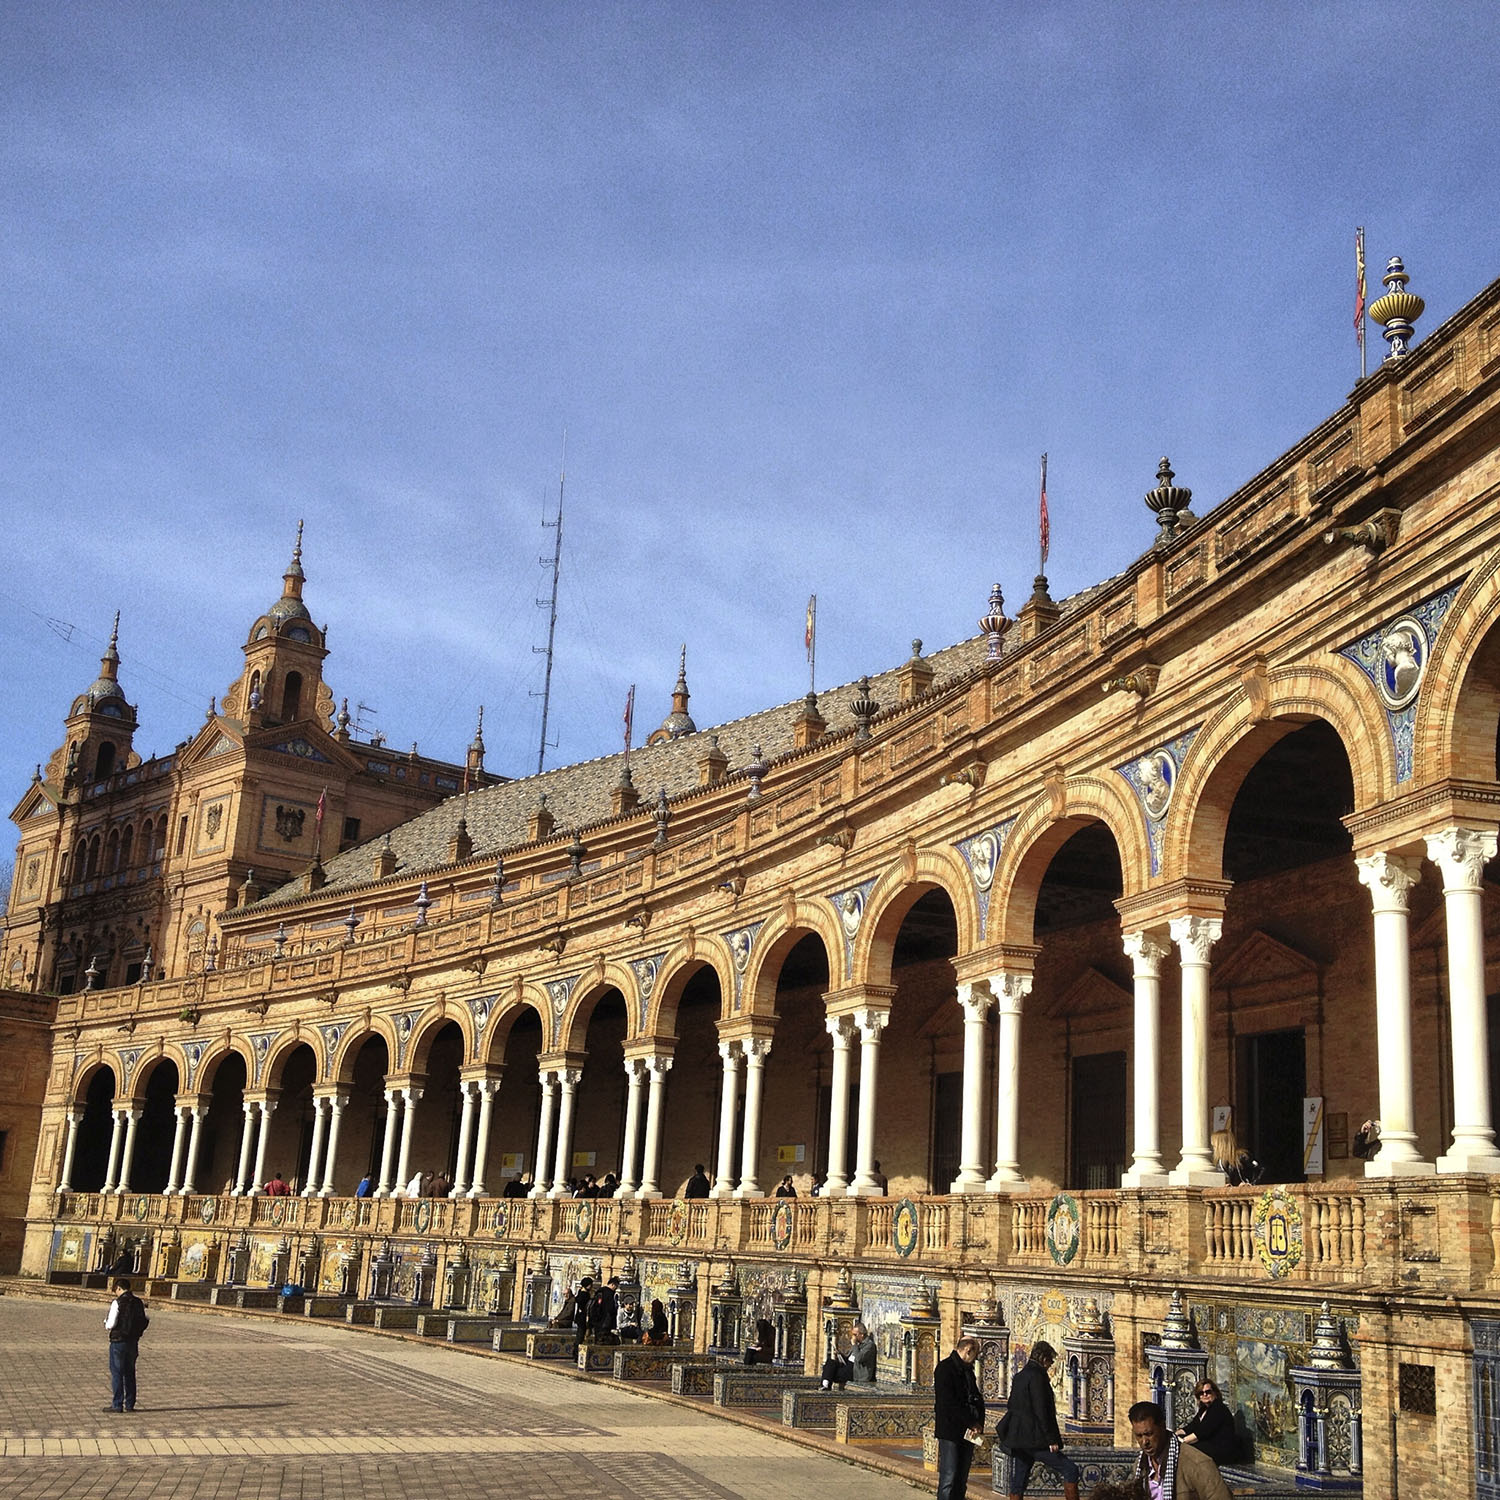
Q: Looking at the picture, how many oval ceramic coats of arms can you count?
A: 13